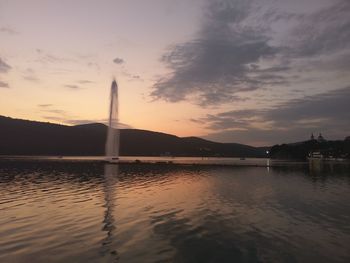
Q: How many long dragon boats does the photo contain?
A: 0